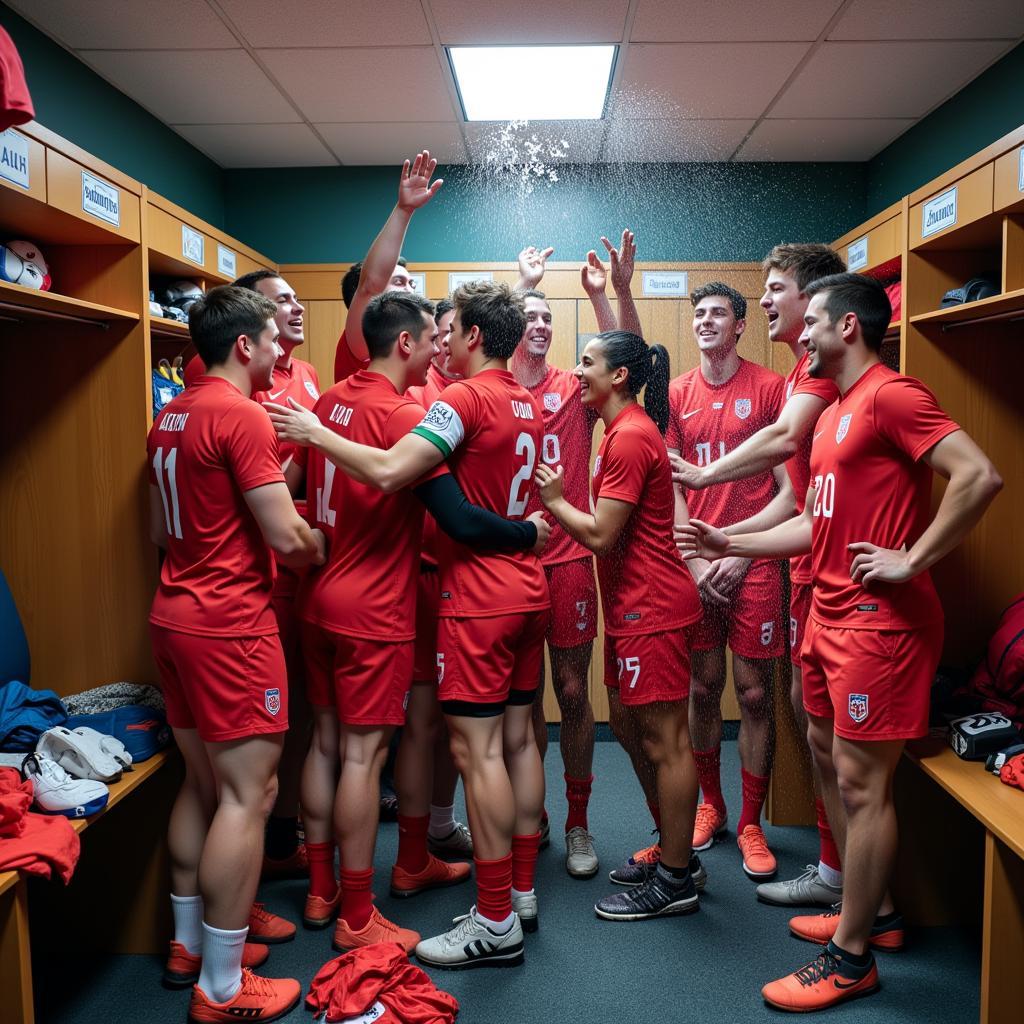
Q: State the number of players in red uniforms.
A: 11